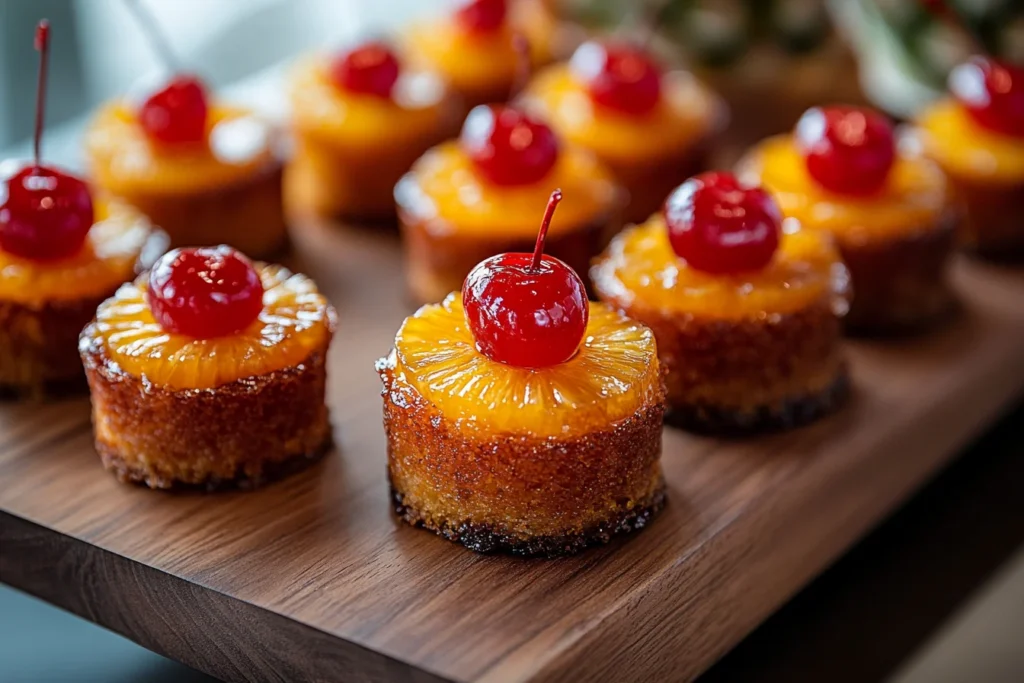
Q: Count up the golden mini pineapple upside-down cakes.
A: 11